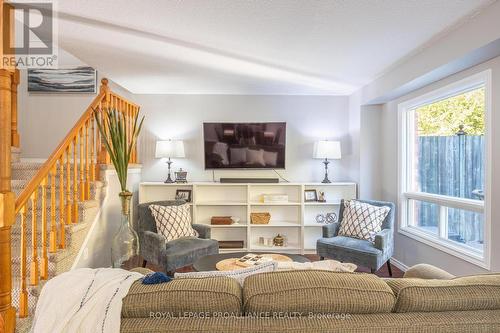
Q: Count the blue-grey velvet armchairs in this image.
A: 2